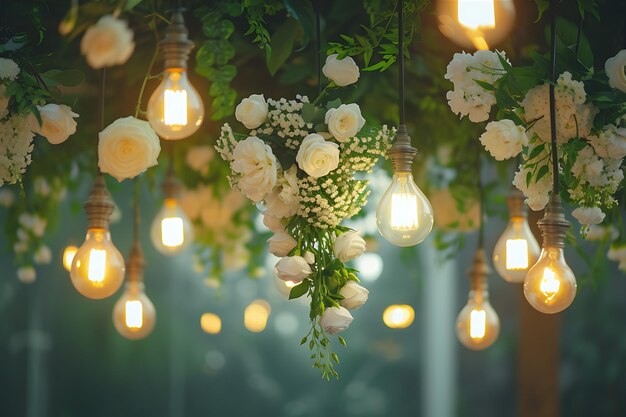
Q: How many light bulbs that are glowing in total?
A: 9